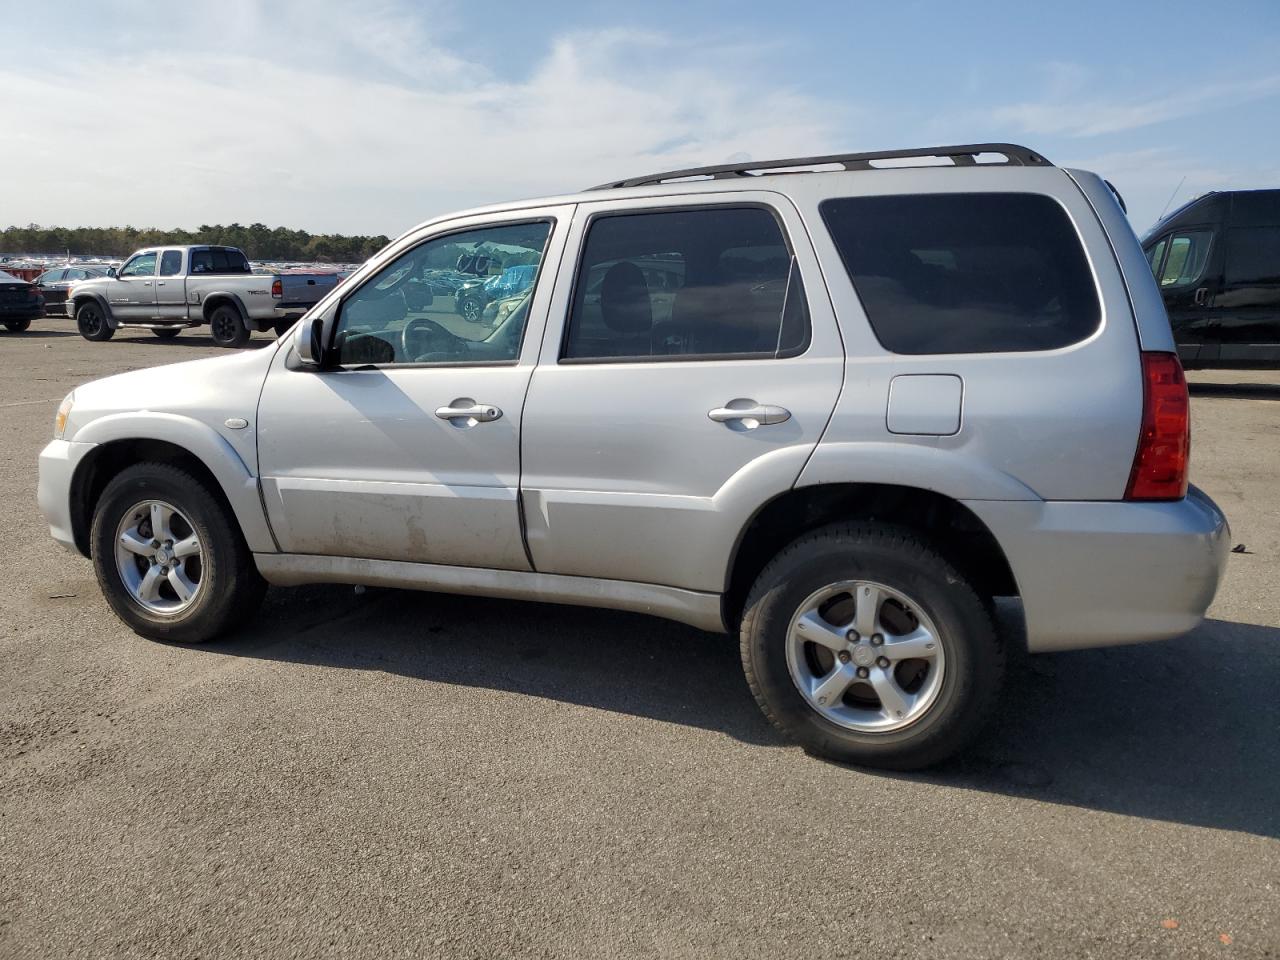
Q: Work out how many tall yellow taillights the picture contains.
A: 0